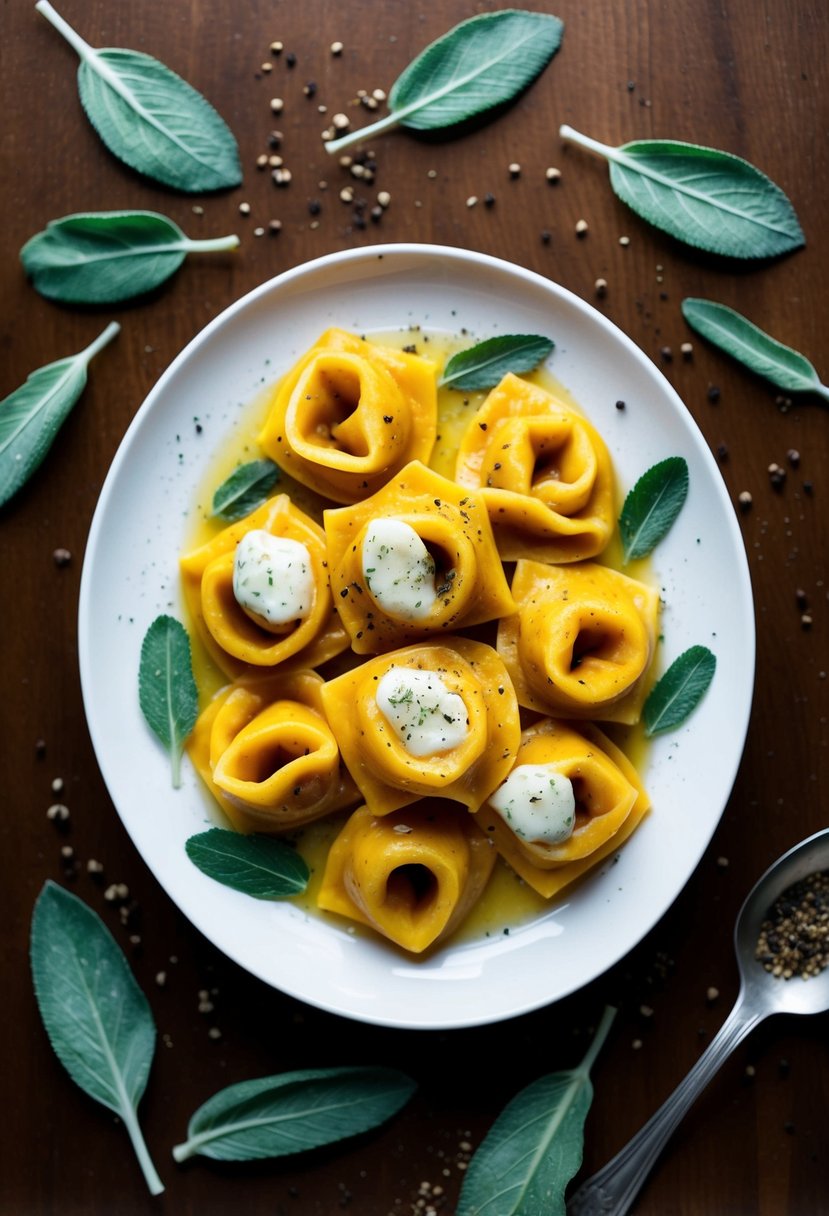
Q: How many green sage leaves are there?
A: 15